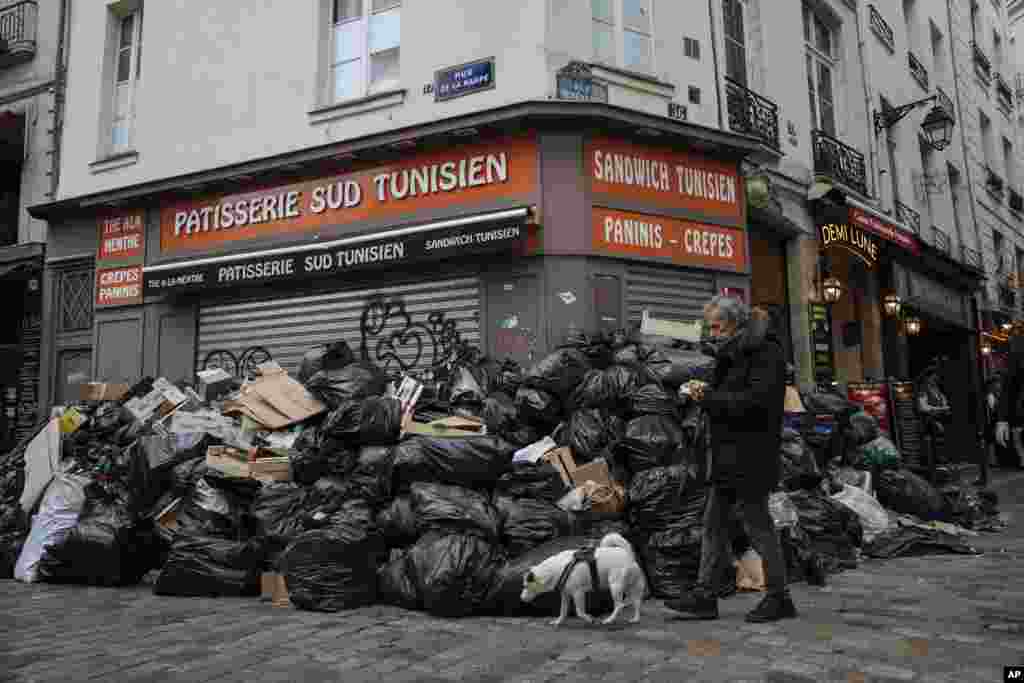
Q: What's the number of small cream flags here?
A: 0